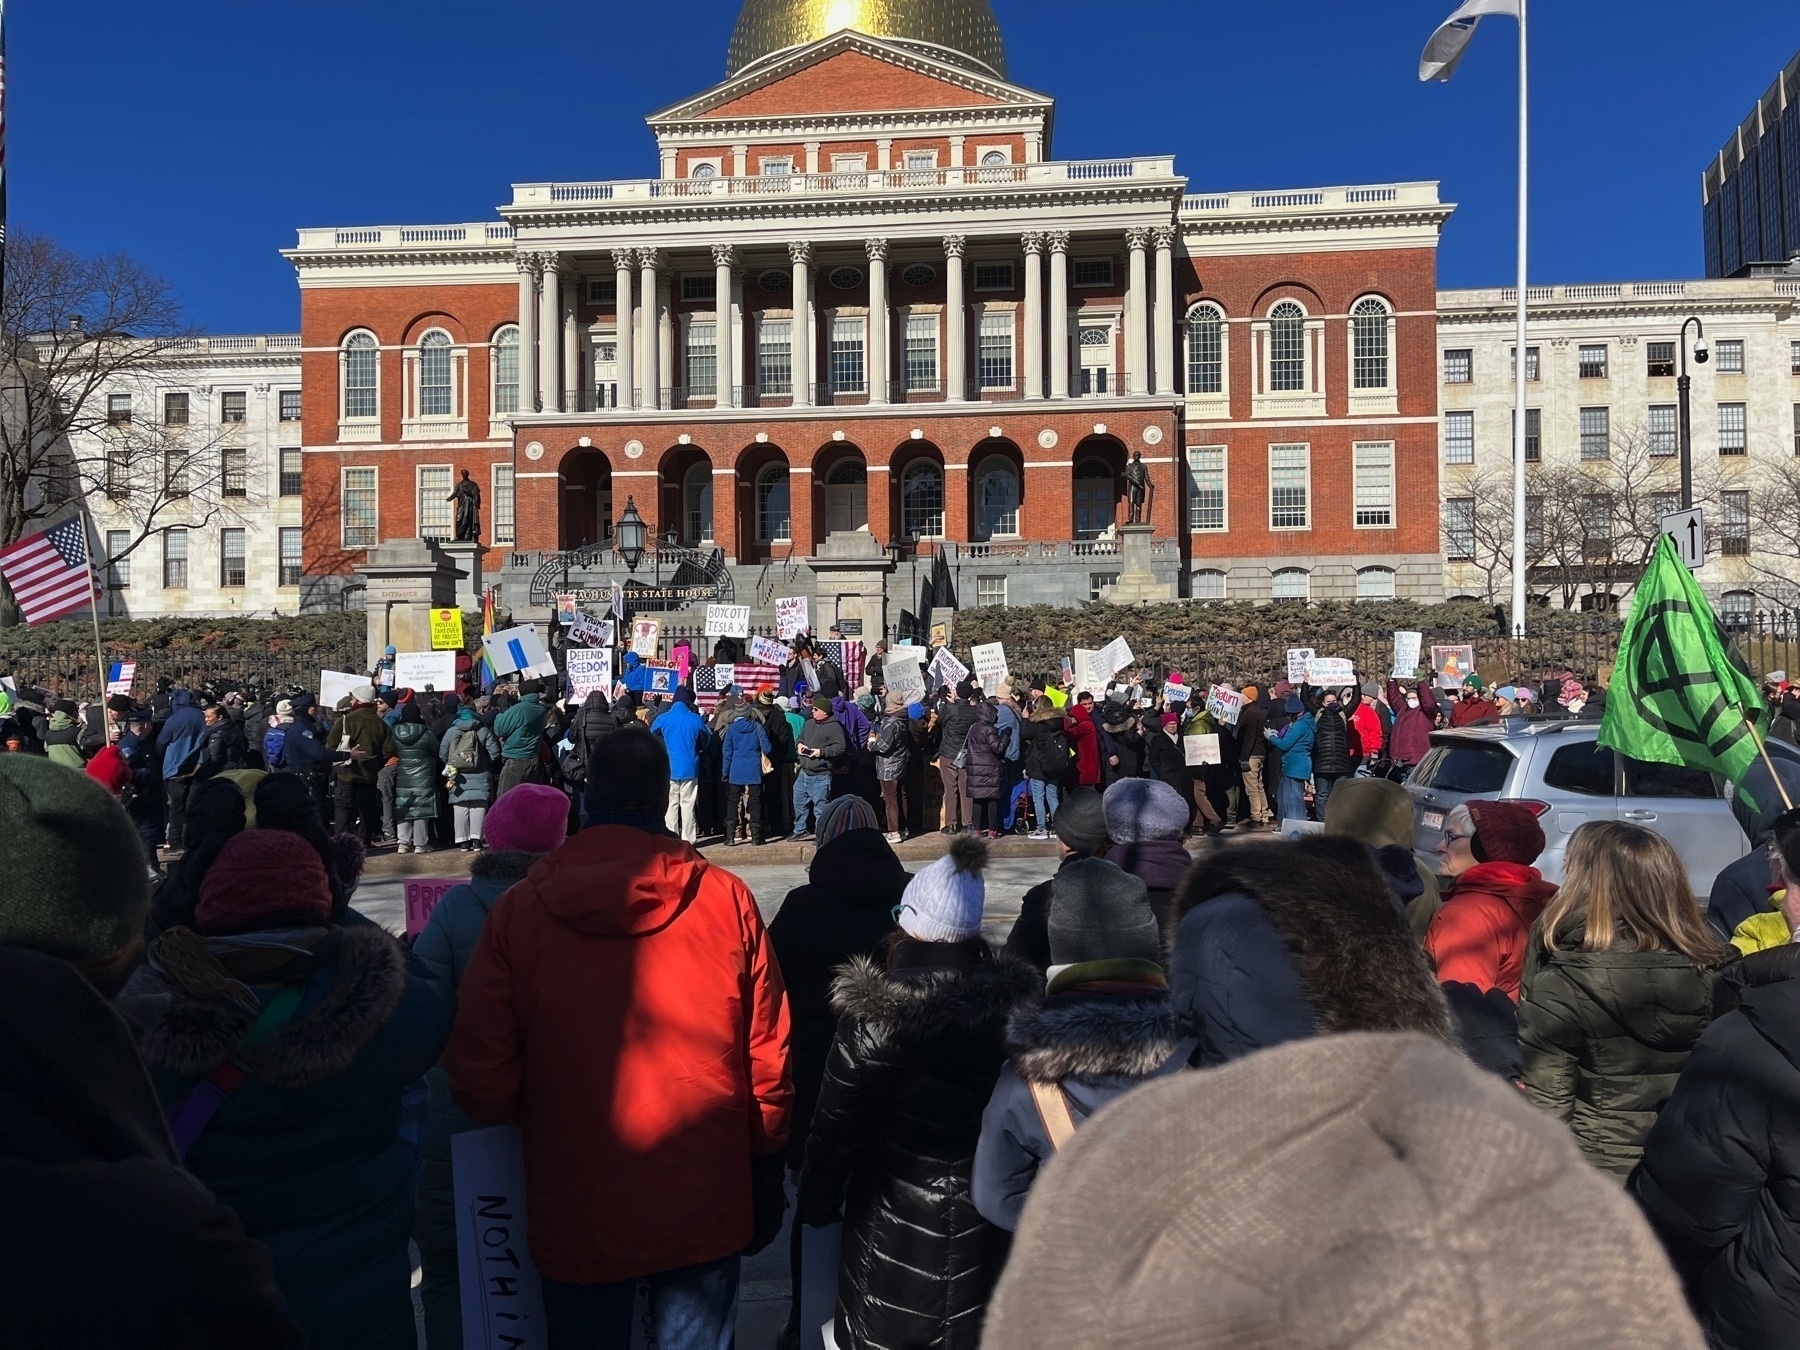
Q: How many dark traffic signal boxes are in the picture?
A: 0